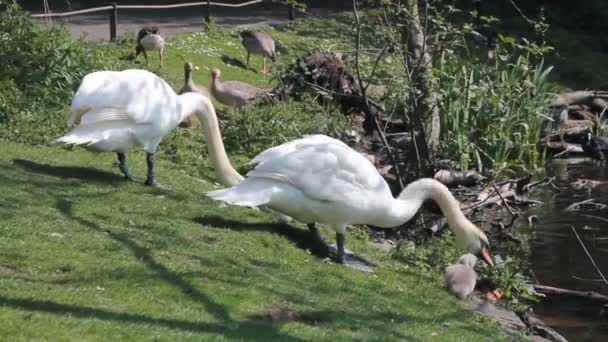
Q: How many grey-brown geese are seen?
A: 4